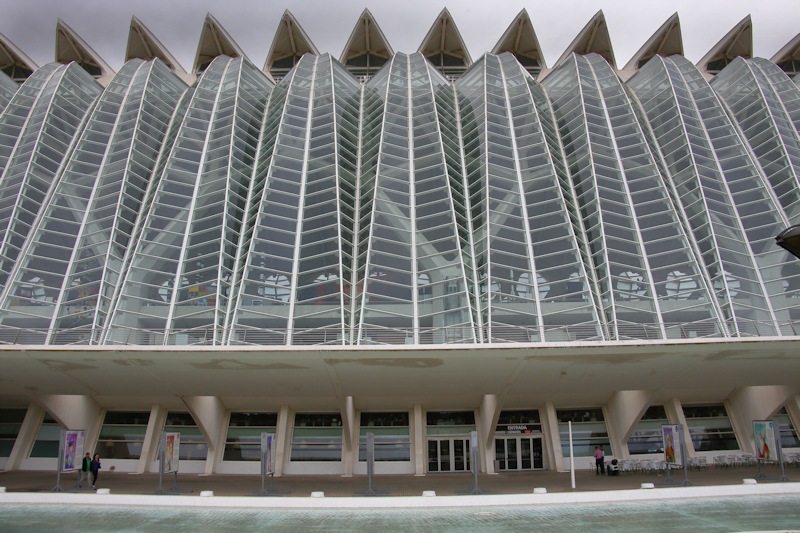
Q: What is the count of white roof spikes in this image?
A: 12